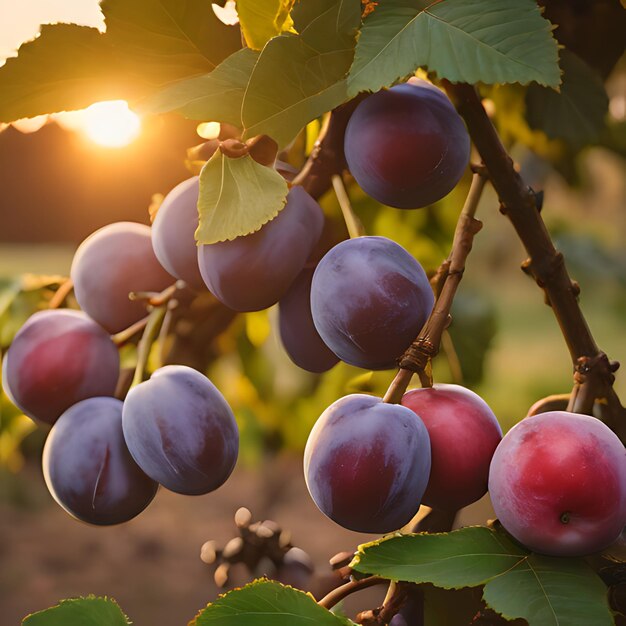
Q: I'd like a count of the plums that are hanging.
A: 12